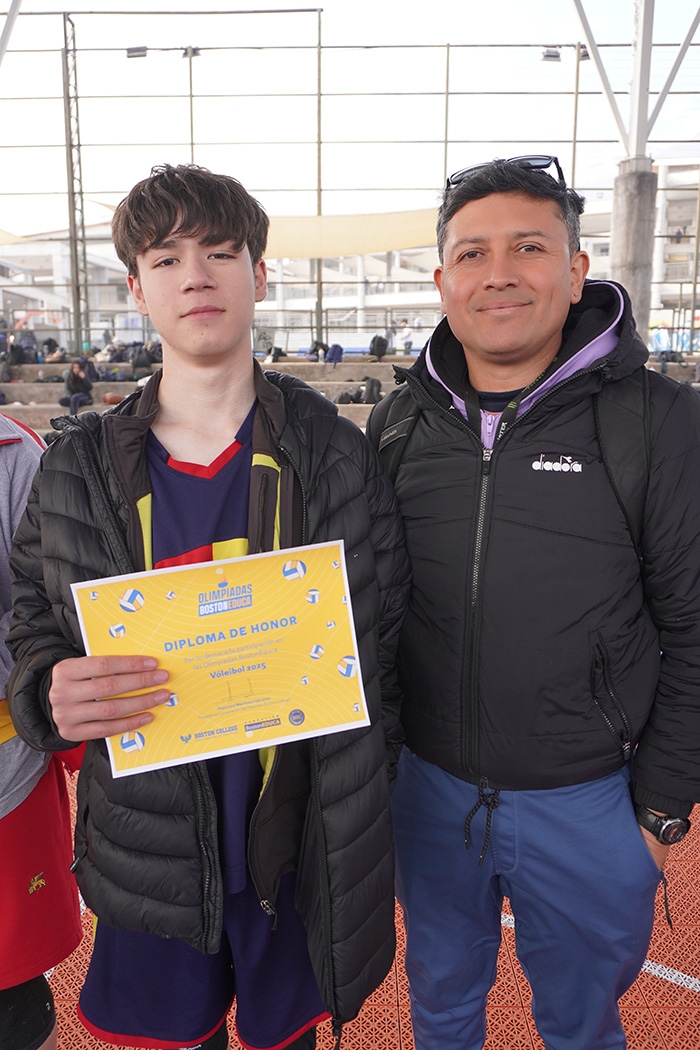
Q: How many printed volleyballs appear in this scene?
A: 15